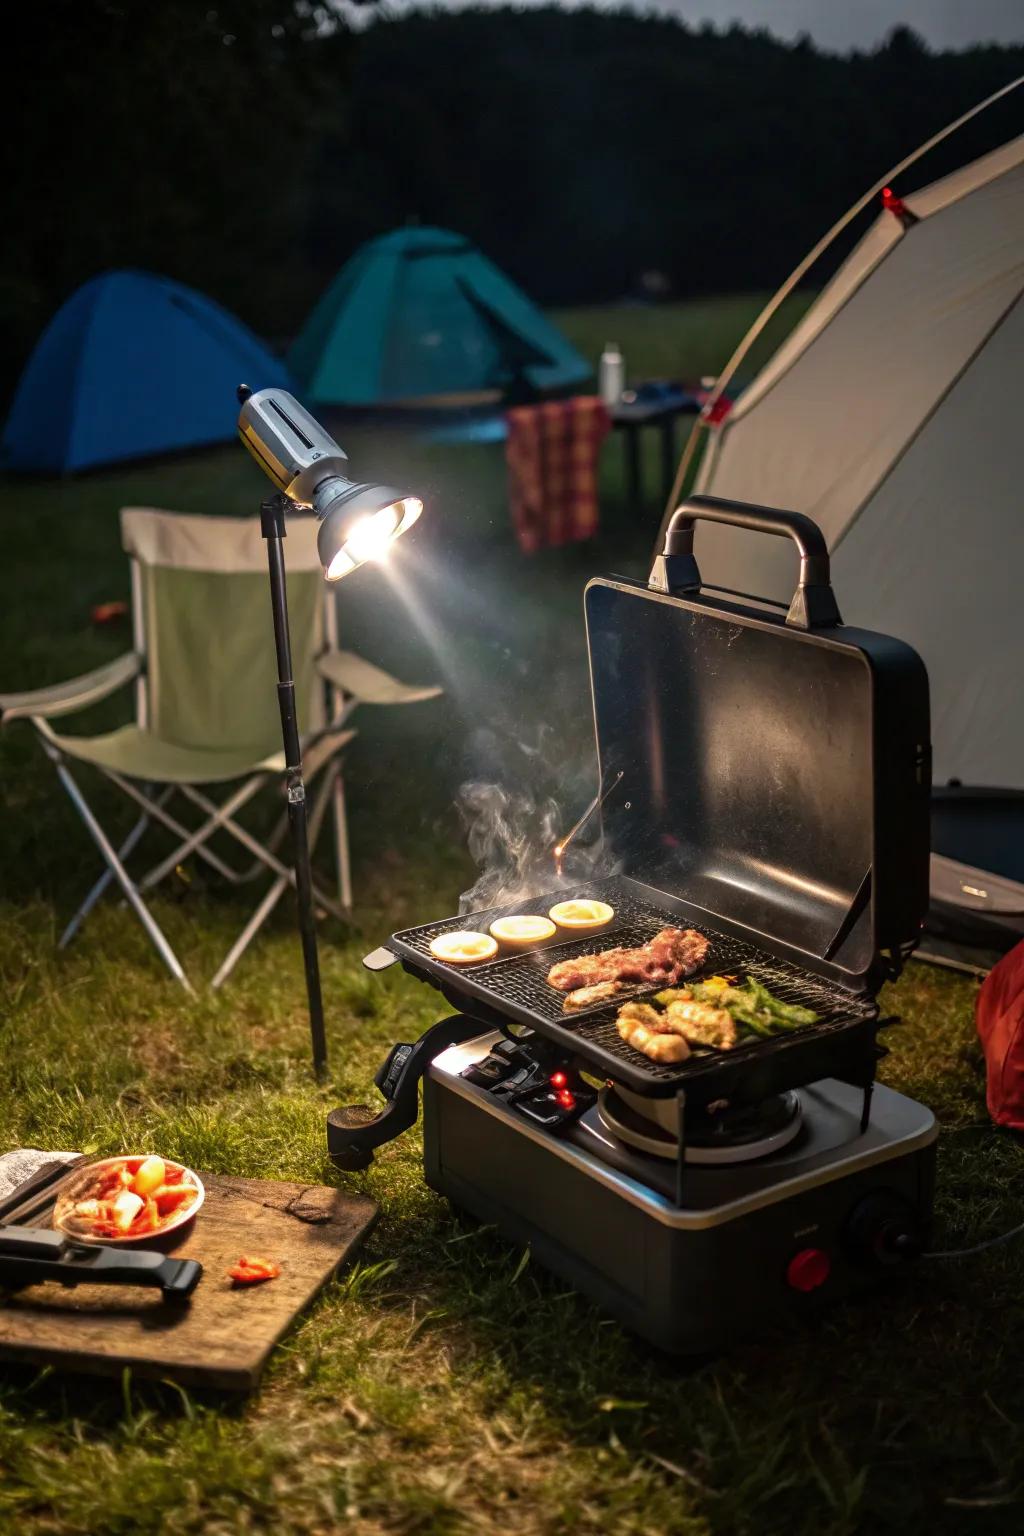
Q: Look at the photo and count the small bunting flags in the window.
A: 0